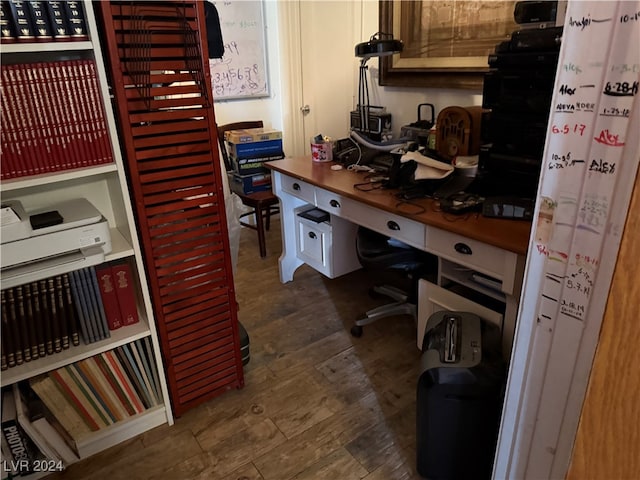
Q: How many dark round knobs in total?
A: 5